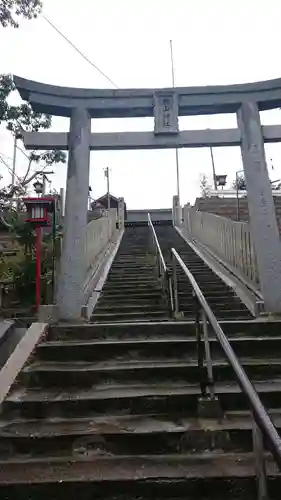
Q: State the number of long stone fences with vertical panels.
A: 2